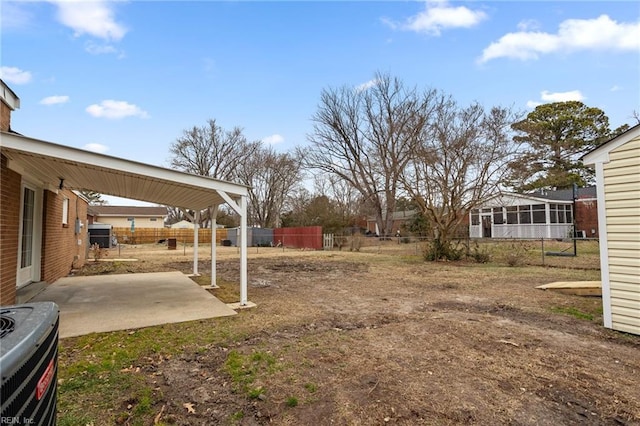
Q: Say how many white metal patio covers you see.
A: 1